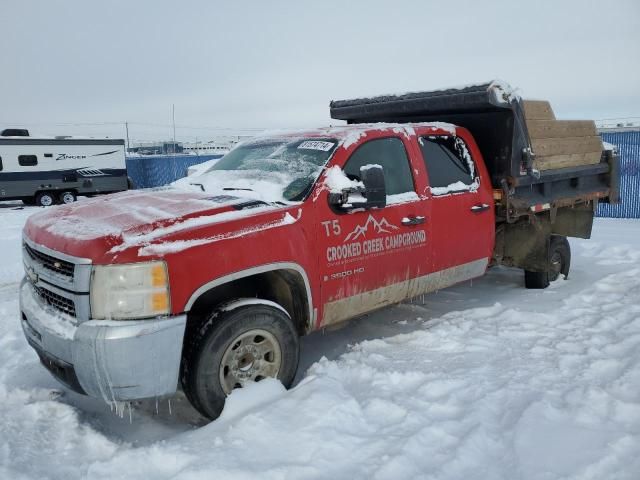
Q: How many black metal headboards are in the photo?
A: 1